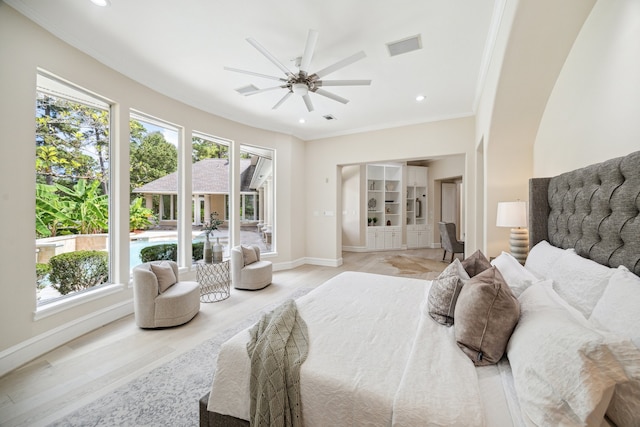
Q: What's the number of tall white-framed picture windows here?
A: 4